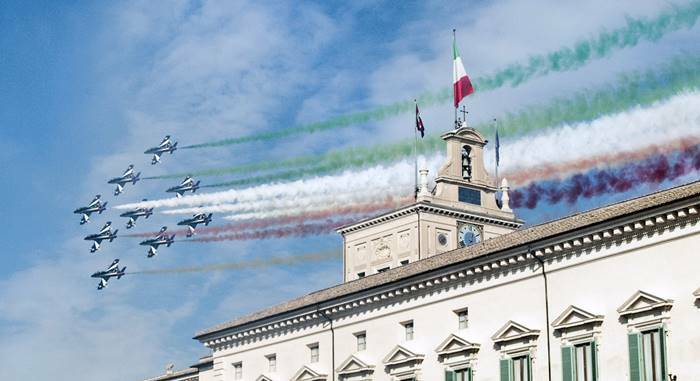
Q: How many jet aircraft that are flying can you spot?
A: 9